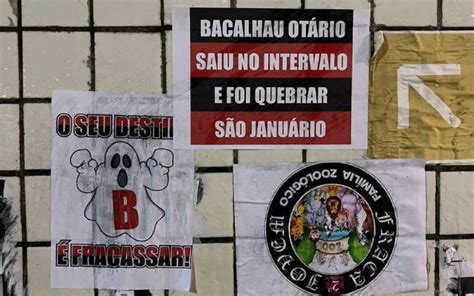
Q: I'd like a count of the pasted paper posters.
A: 4